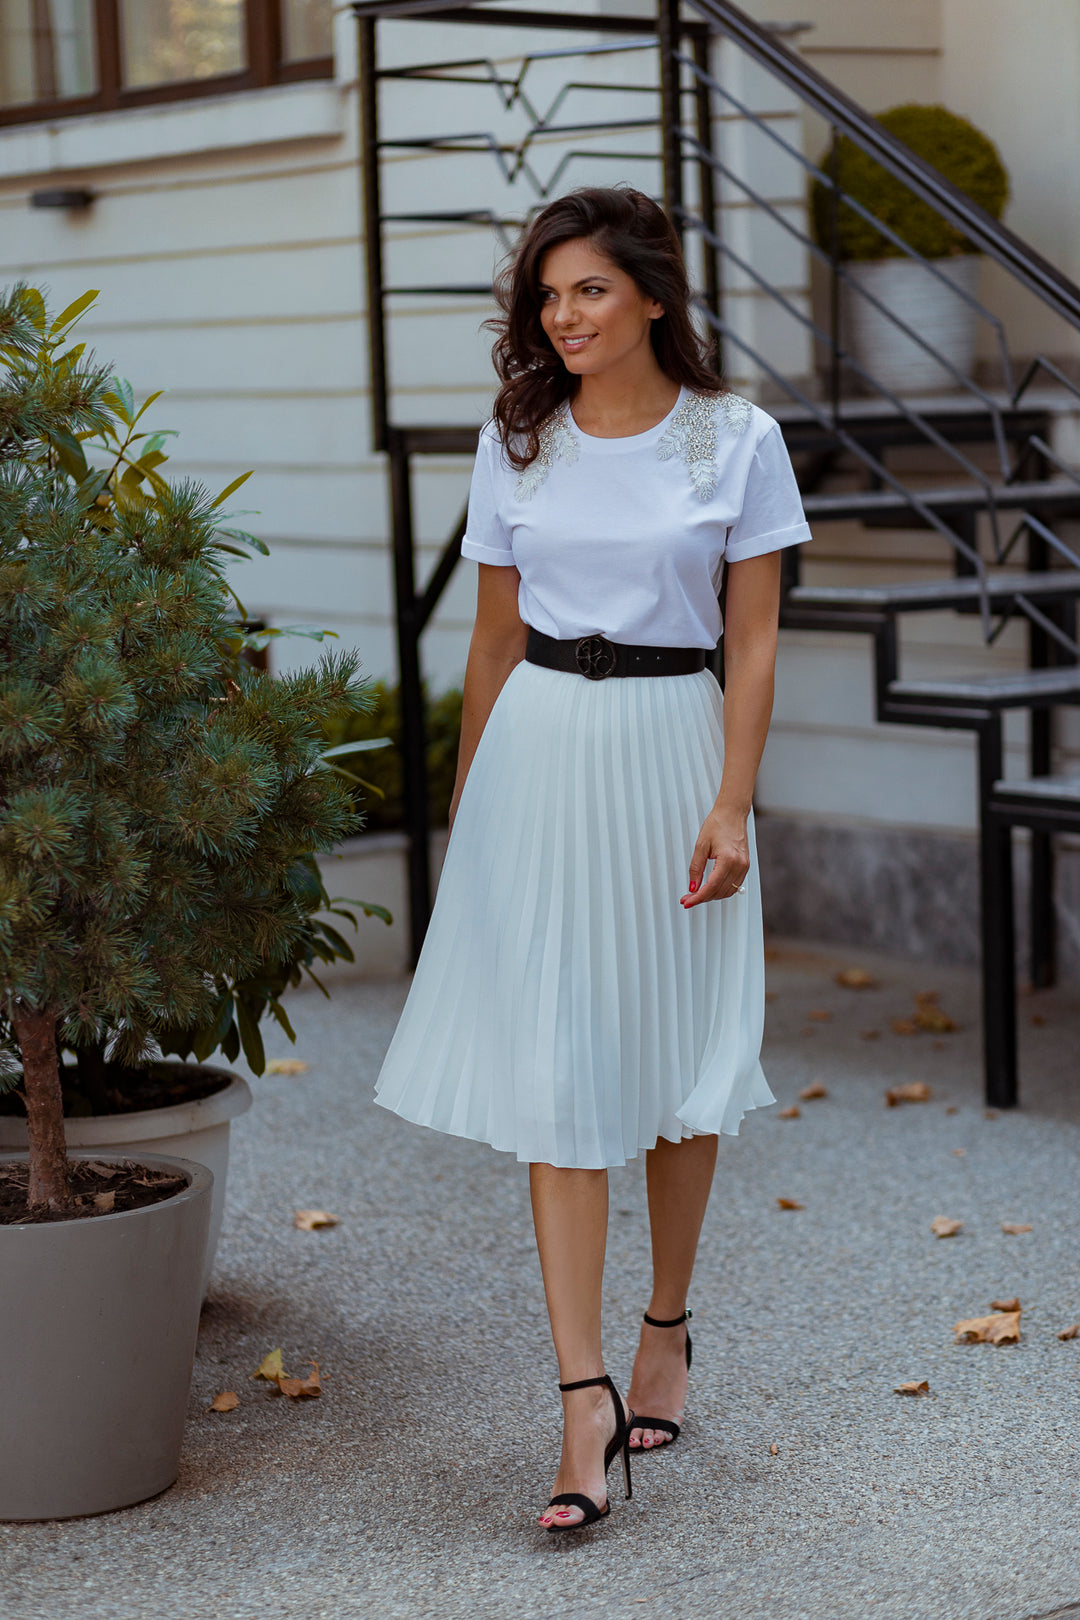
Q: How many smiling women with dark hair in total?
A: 1